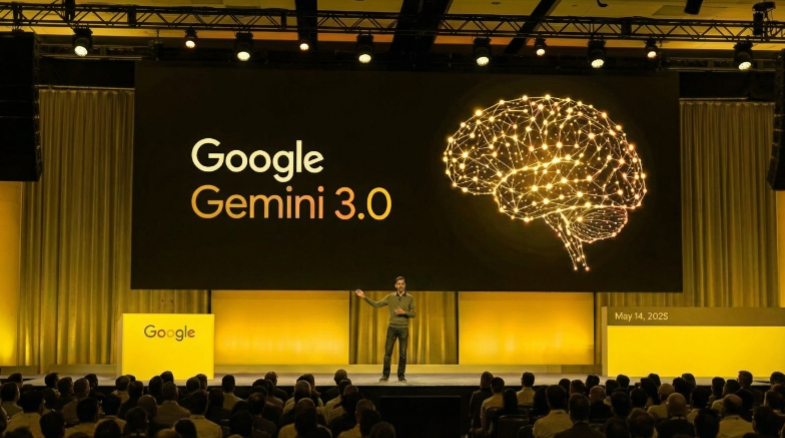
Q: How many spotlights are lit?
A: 10